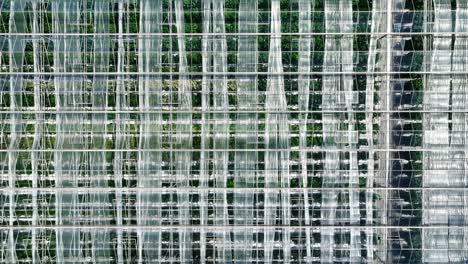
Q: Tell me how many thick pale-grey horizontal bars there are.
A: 6